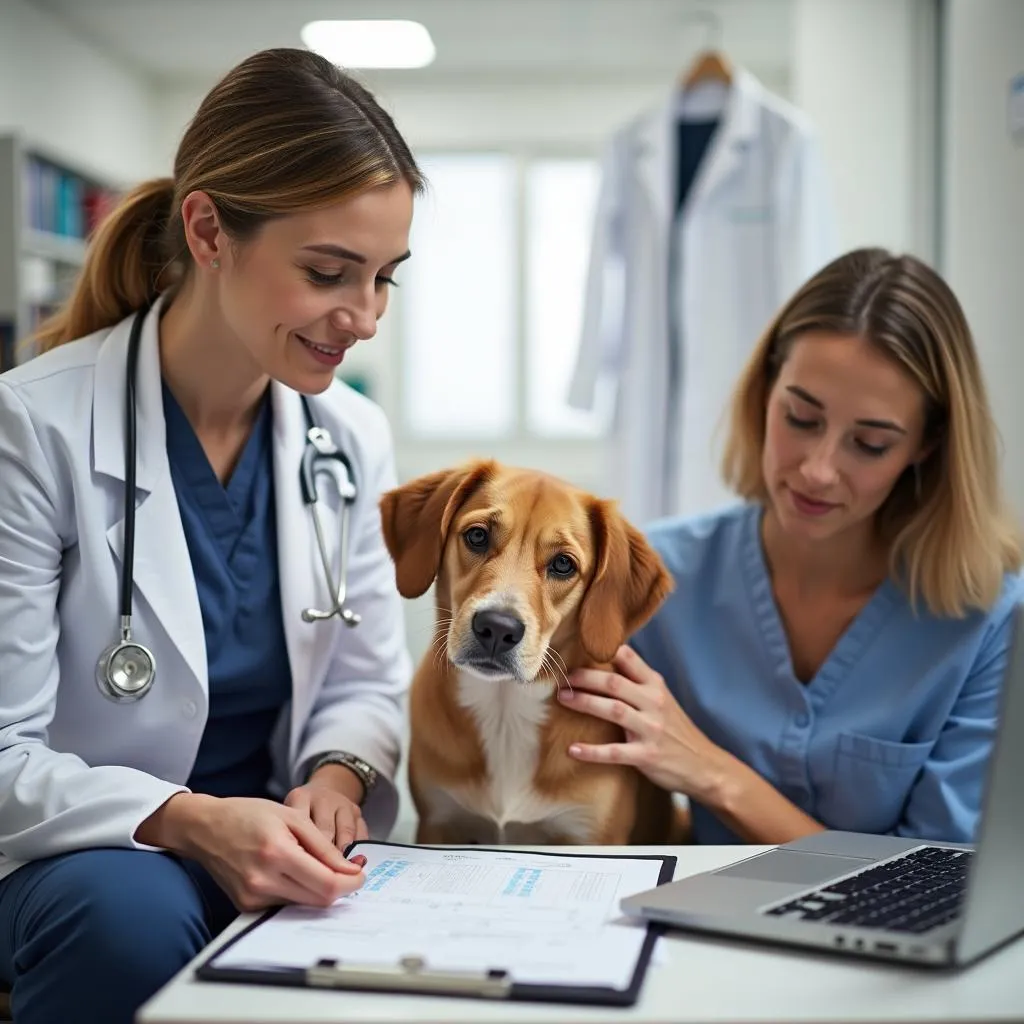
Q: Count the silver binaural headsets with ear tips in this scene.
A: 1